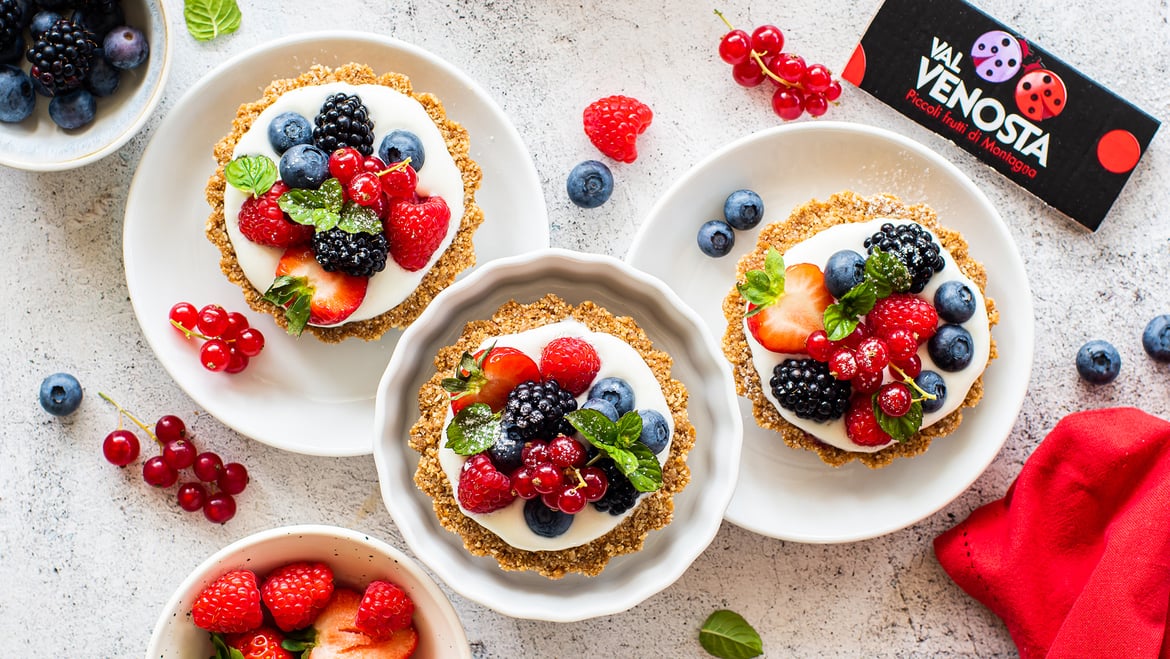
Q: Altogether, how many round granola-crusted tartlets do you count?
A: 3